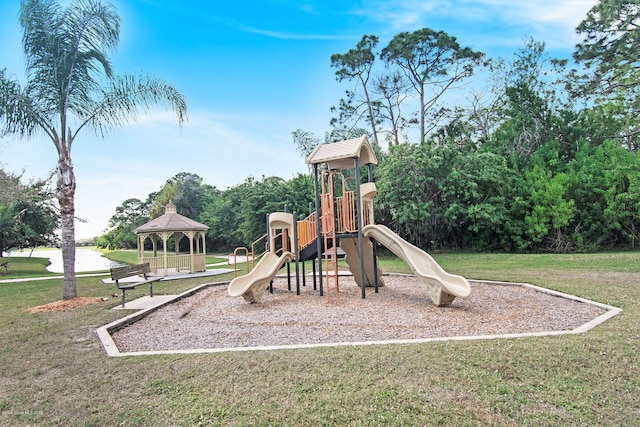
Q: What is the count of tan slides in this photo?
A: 2